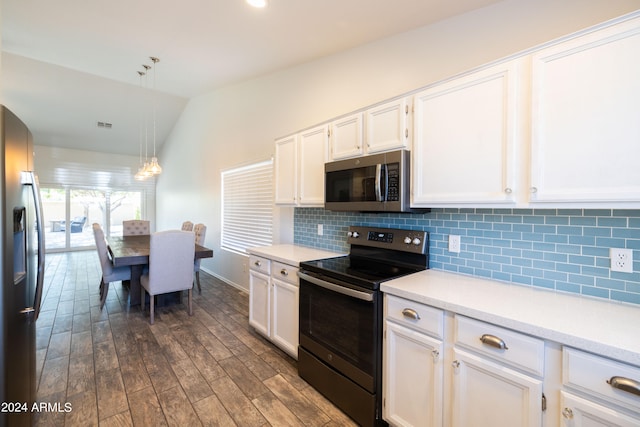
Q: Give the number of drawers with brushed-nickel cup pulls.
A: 5